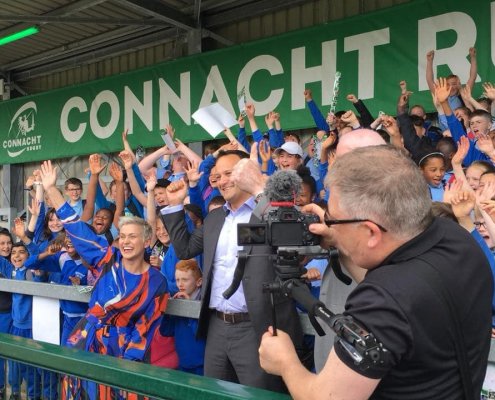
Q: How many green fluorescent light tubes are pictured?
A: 1